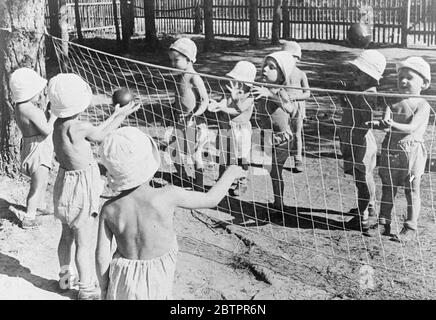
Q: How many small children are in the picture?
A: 9